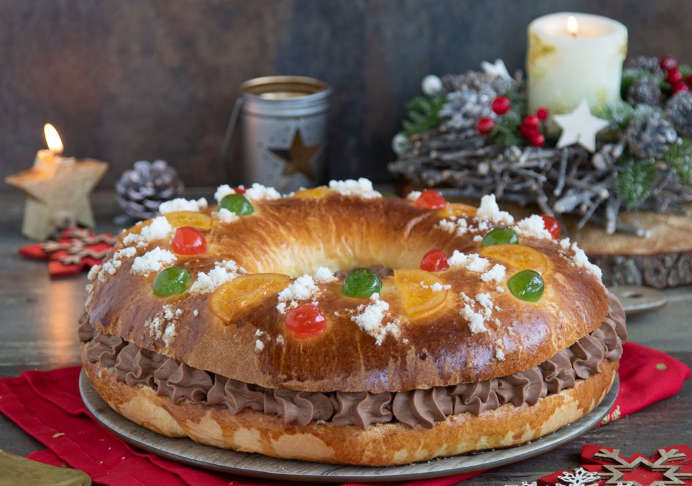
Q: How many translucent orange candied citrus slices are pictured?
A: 6